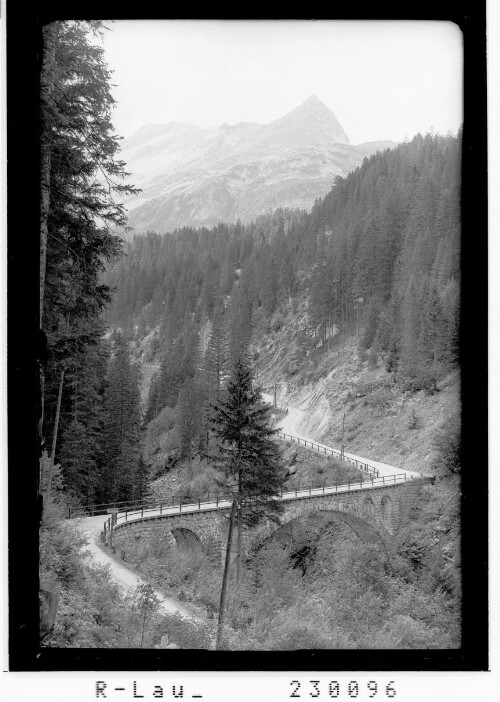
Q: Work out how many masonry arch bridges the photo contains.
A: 1